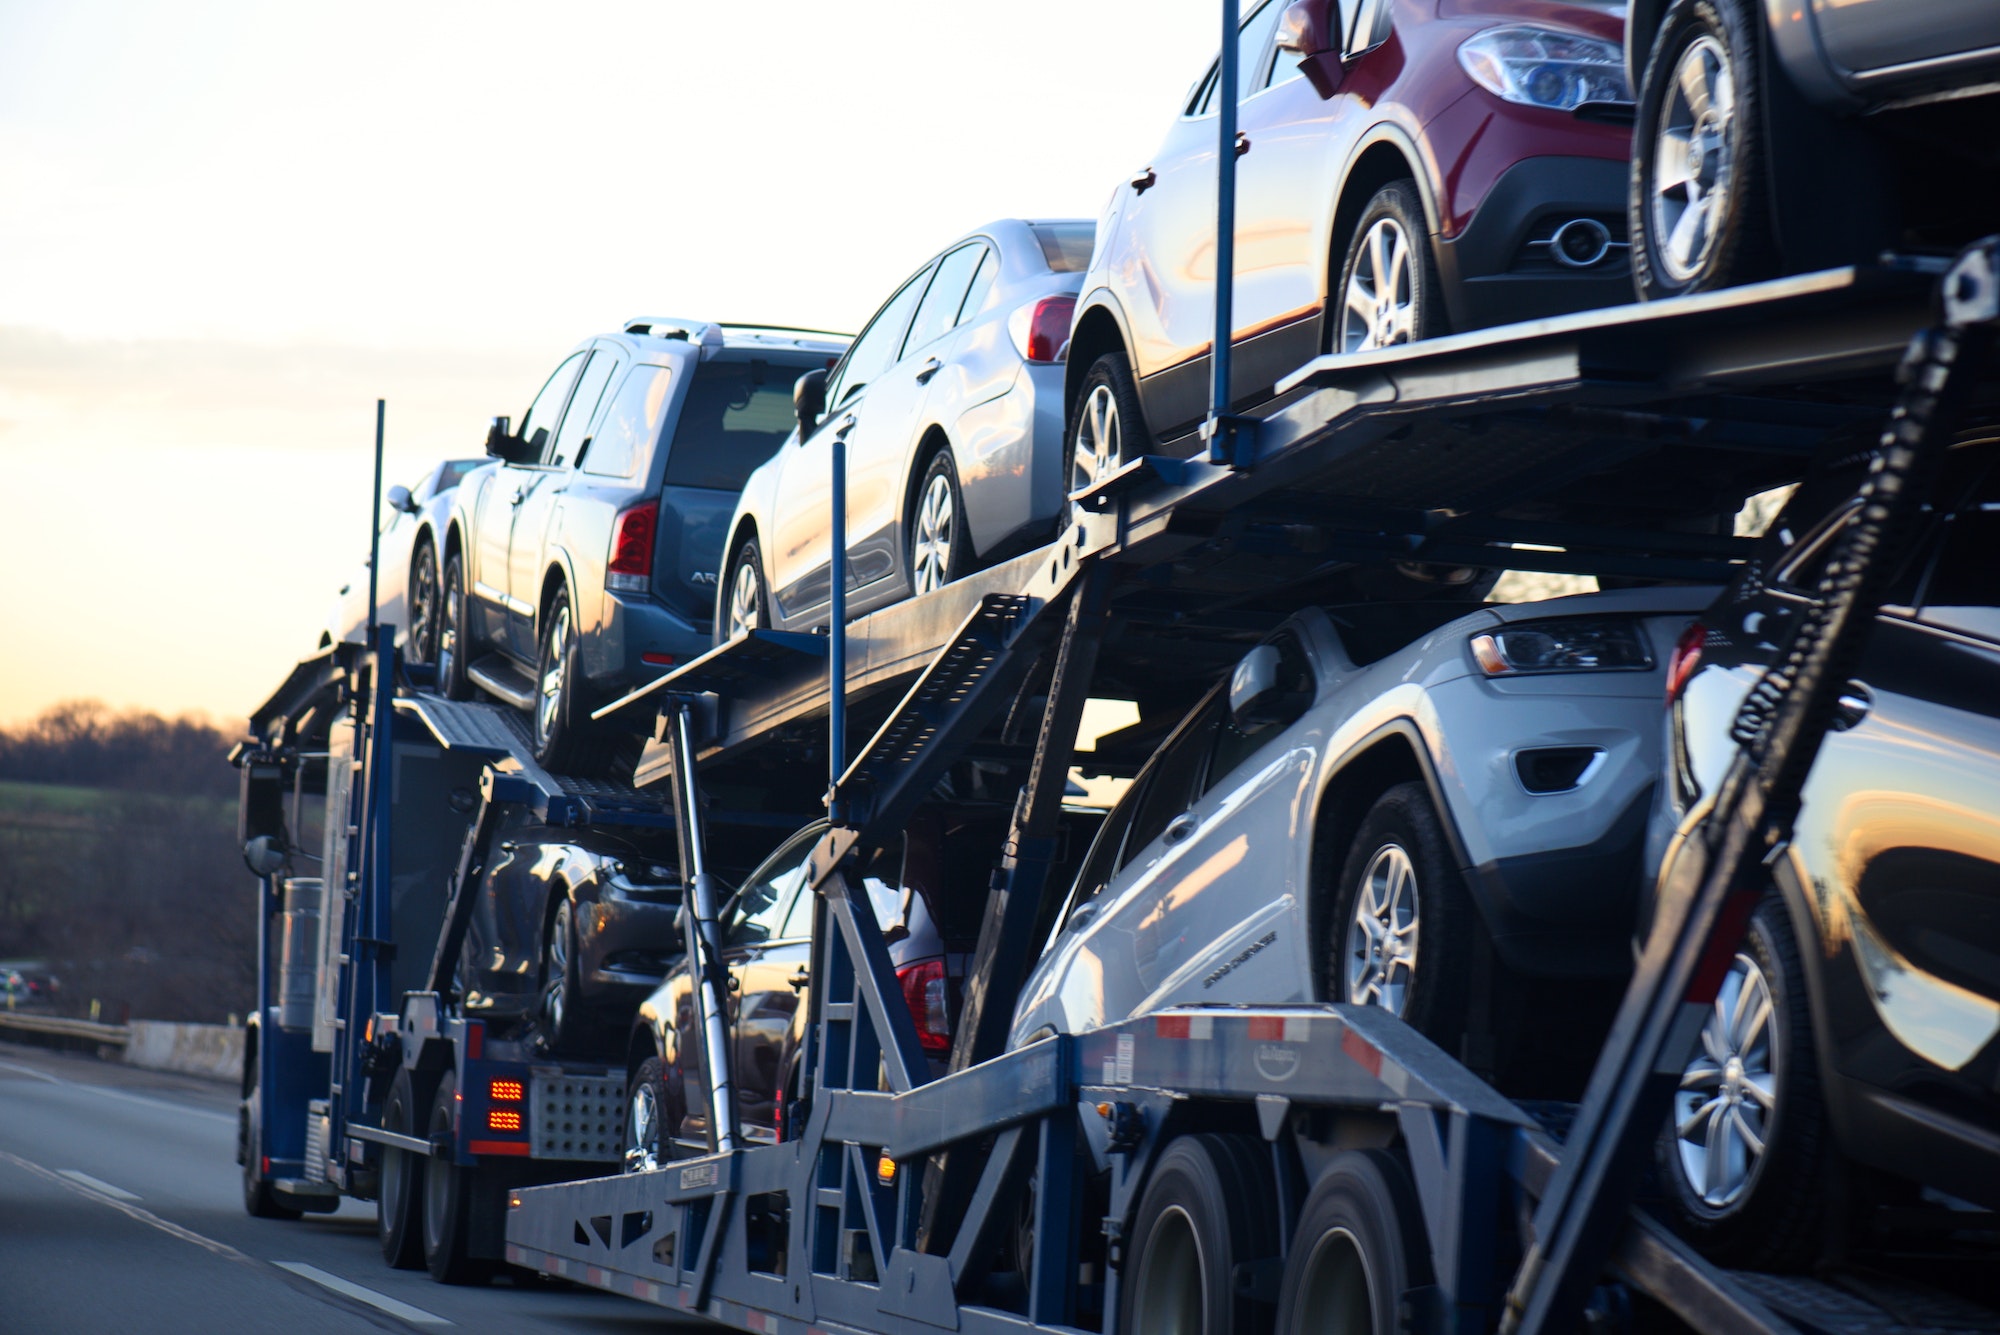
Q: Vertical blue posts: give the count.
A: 3